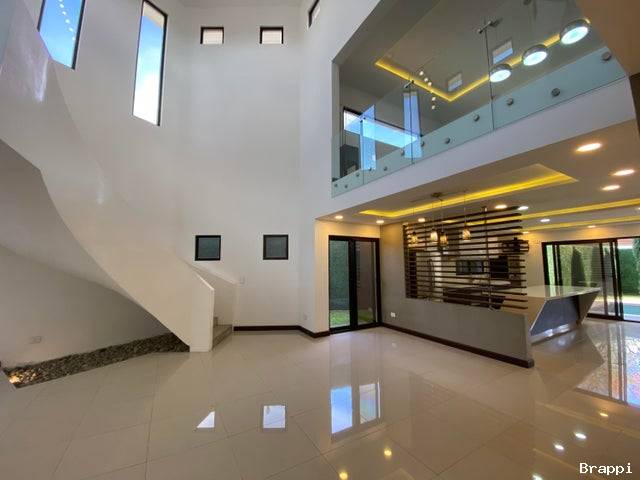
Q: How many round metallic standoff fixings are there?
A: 12